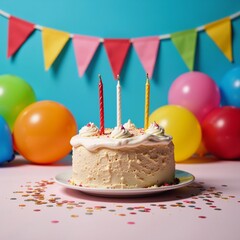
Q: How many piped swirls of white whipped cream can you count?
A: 4